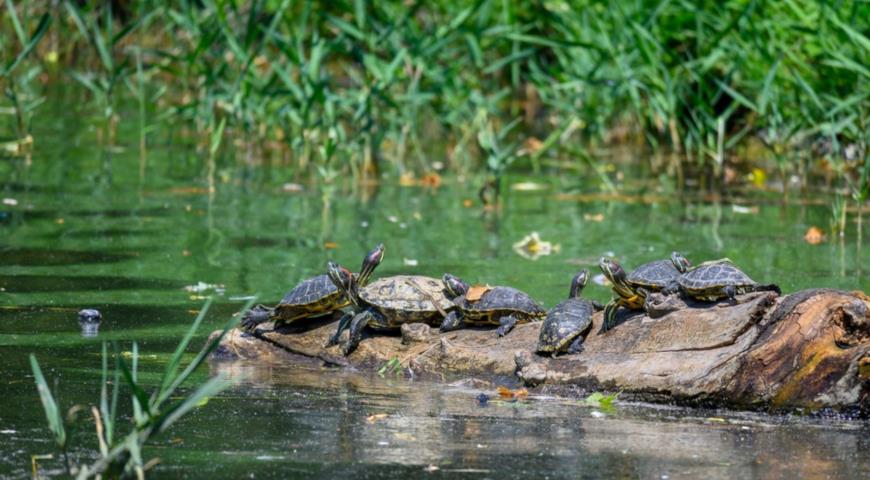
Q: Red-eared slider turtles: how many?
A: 6